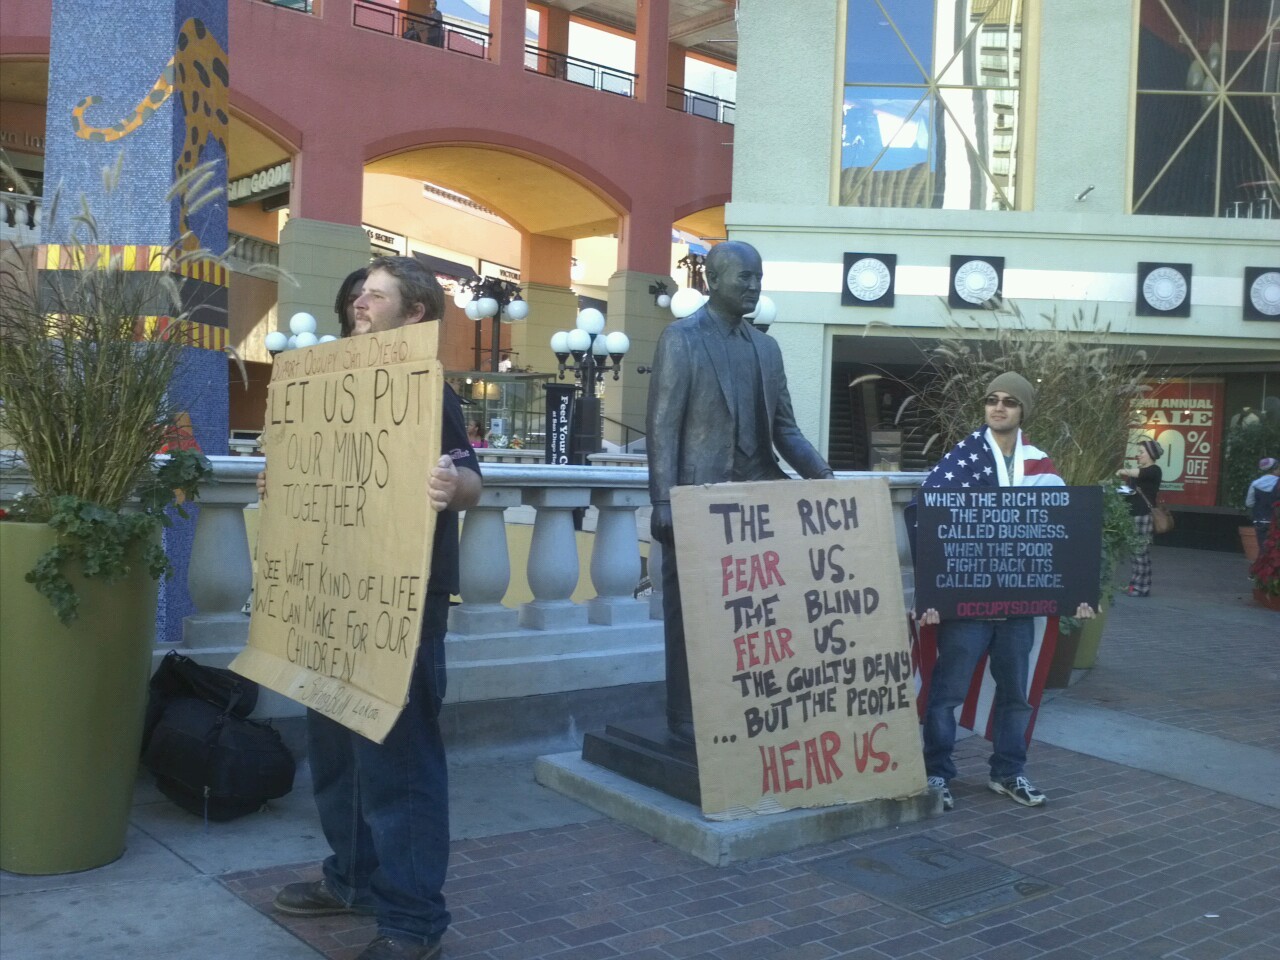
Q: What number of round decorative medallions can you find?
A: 4